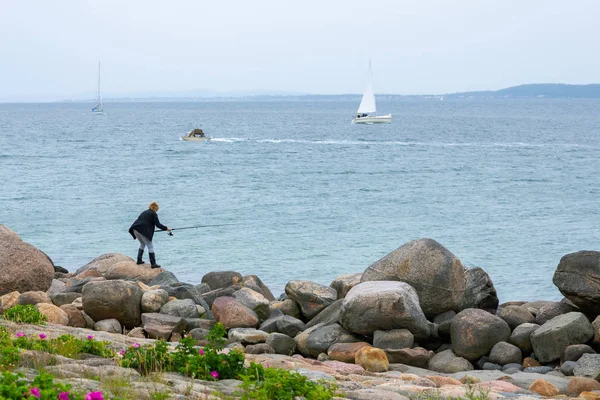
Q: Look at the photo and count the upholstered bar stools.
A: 0